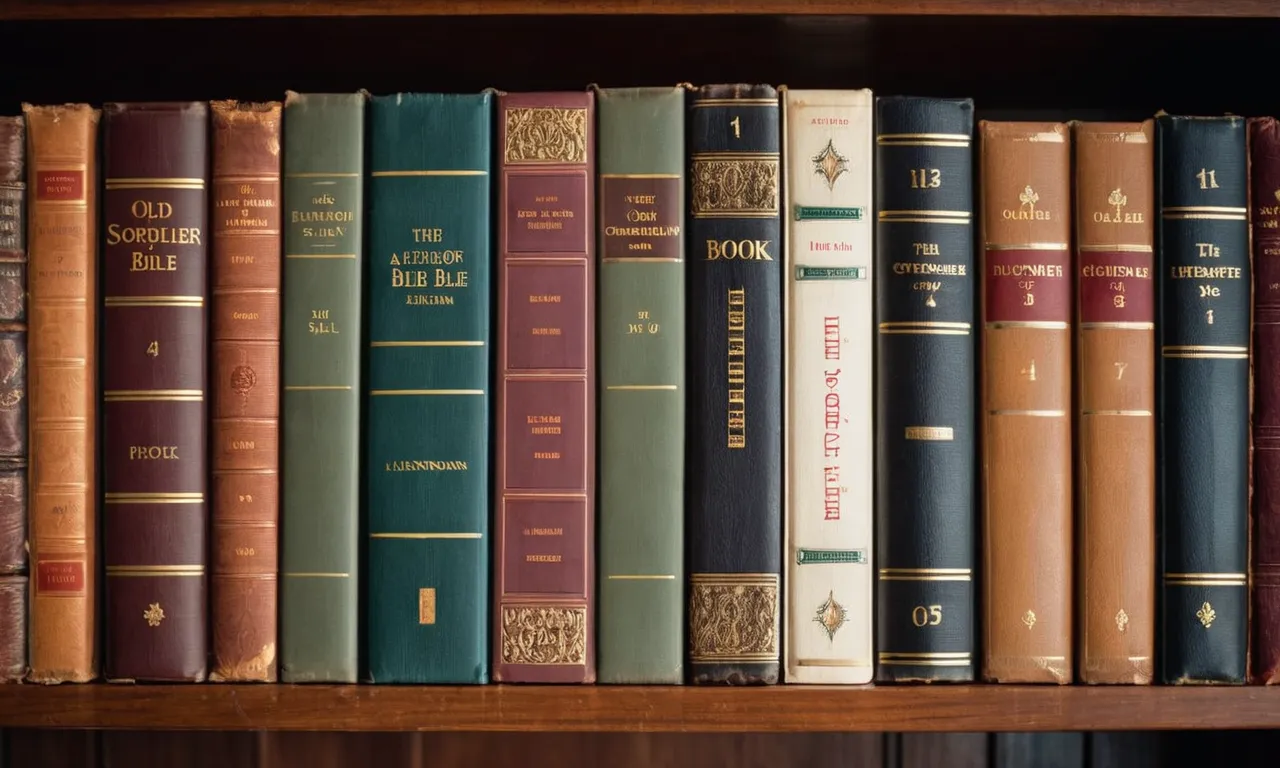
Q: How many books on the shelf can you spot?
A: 15